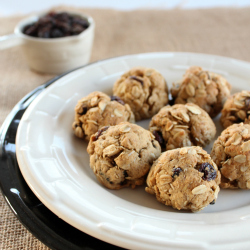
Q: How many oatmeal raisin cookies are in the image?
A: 8